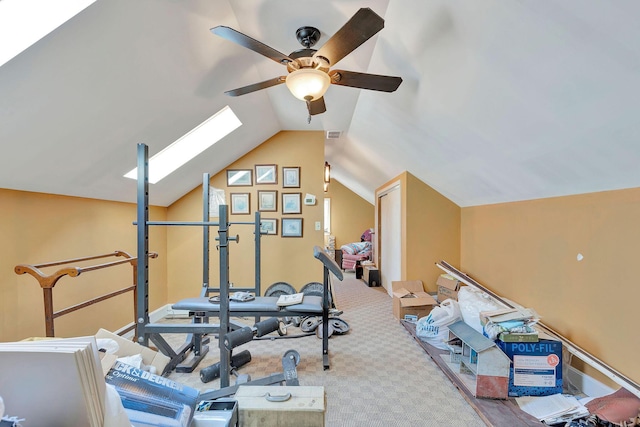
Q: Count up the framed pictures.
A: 8